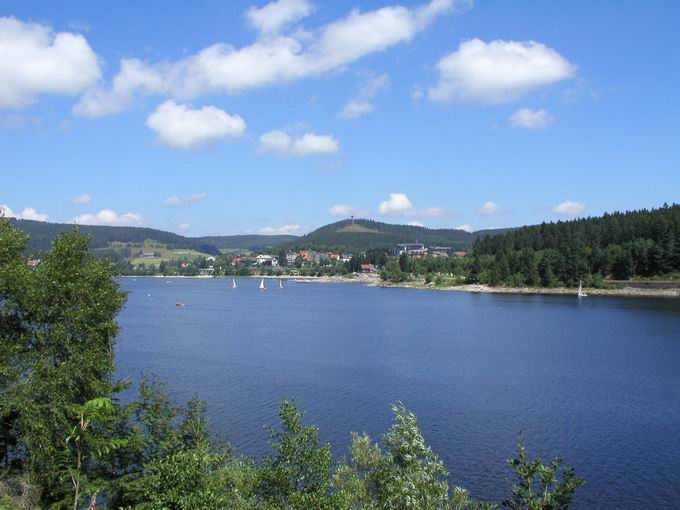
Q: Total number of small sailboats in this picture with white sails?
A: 4